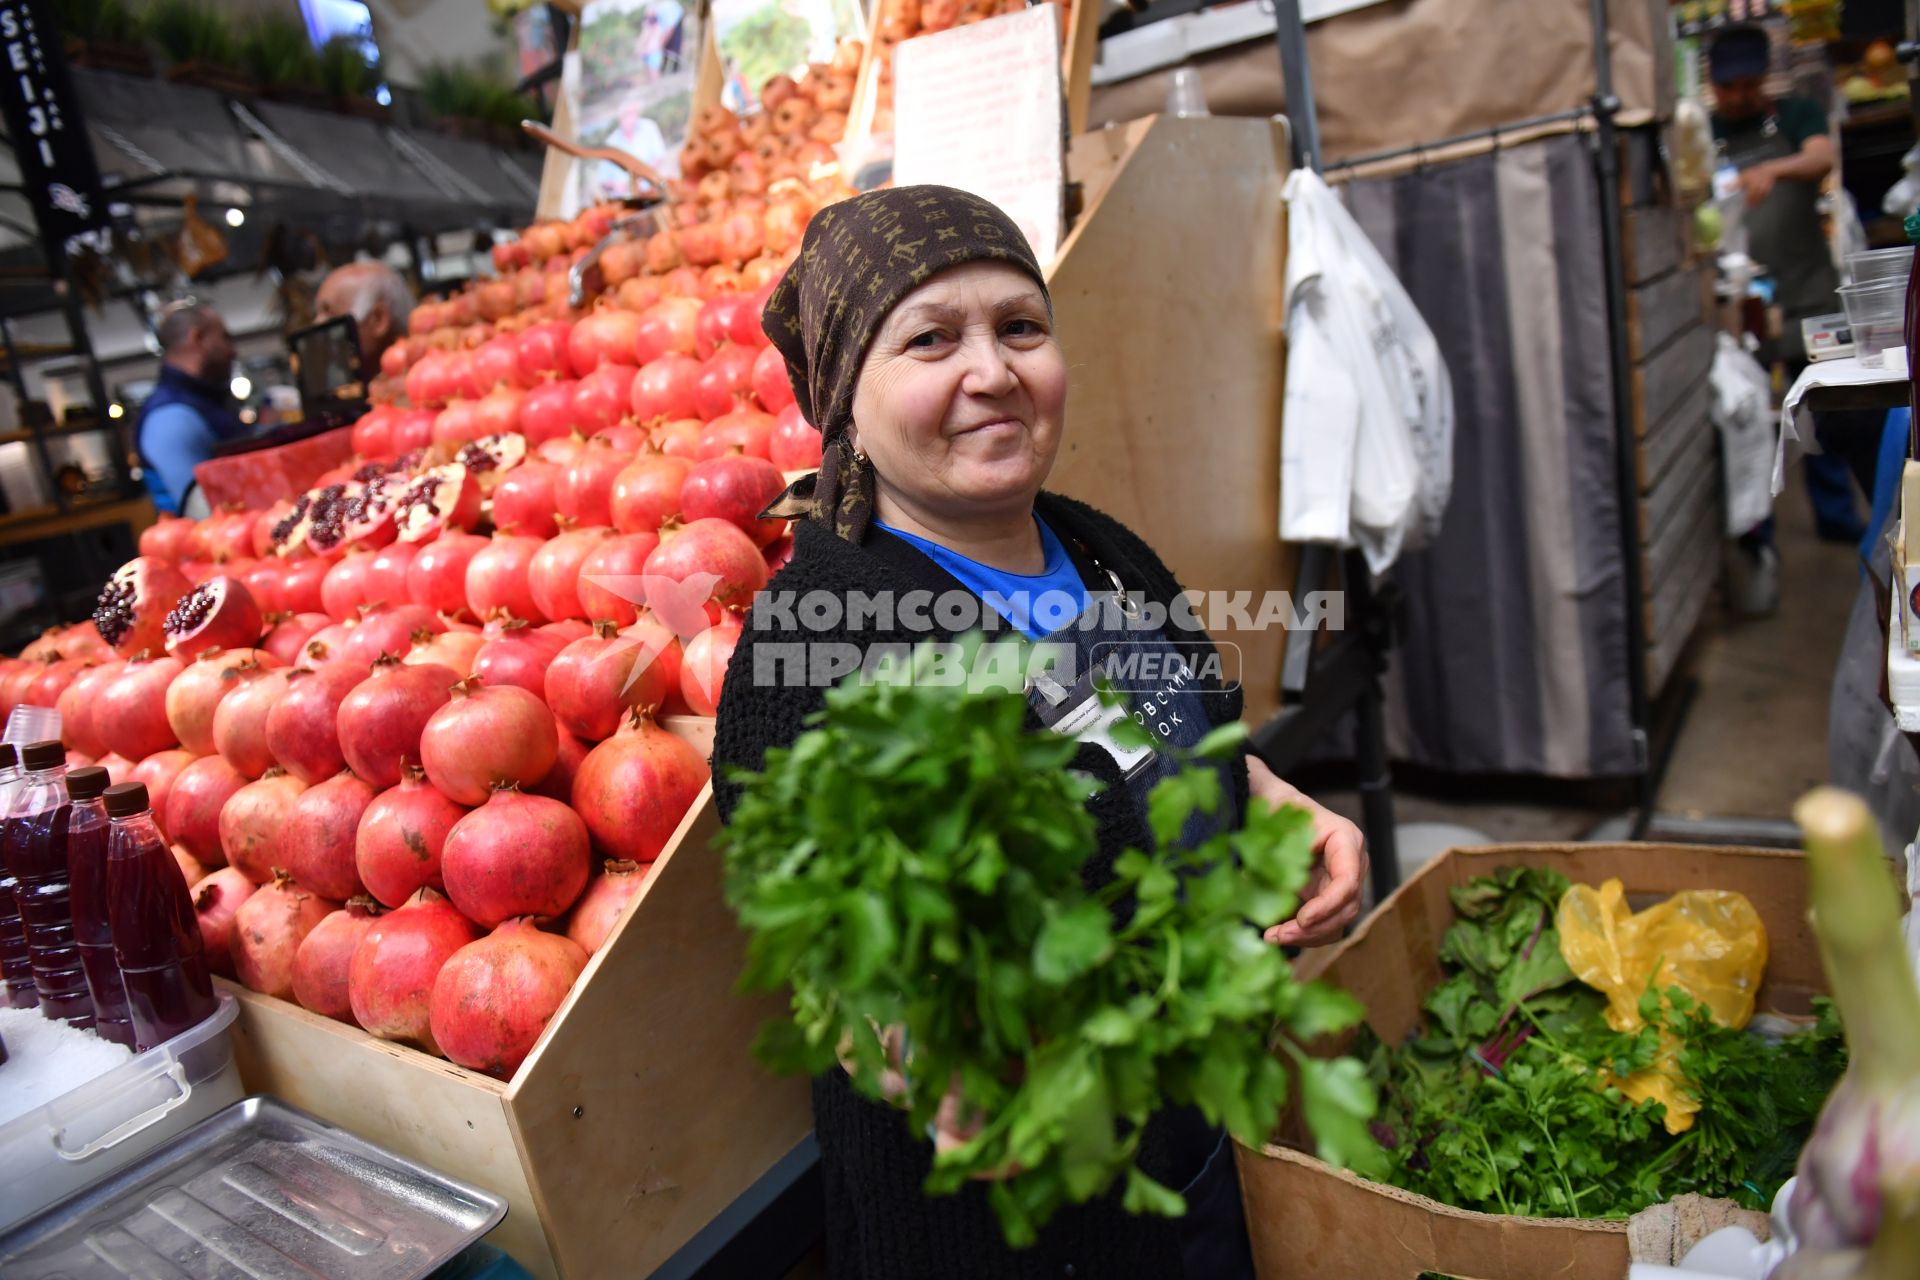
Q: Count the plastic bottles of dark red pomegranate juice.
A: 4